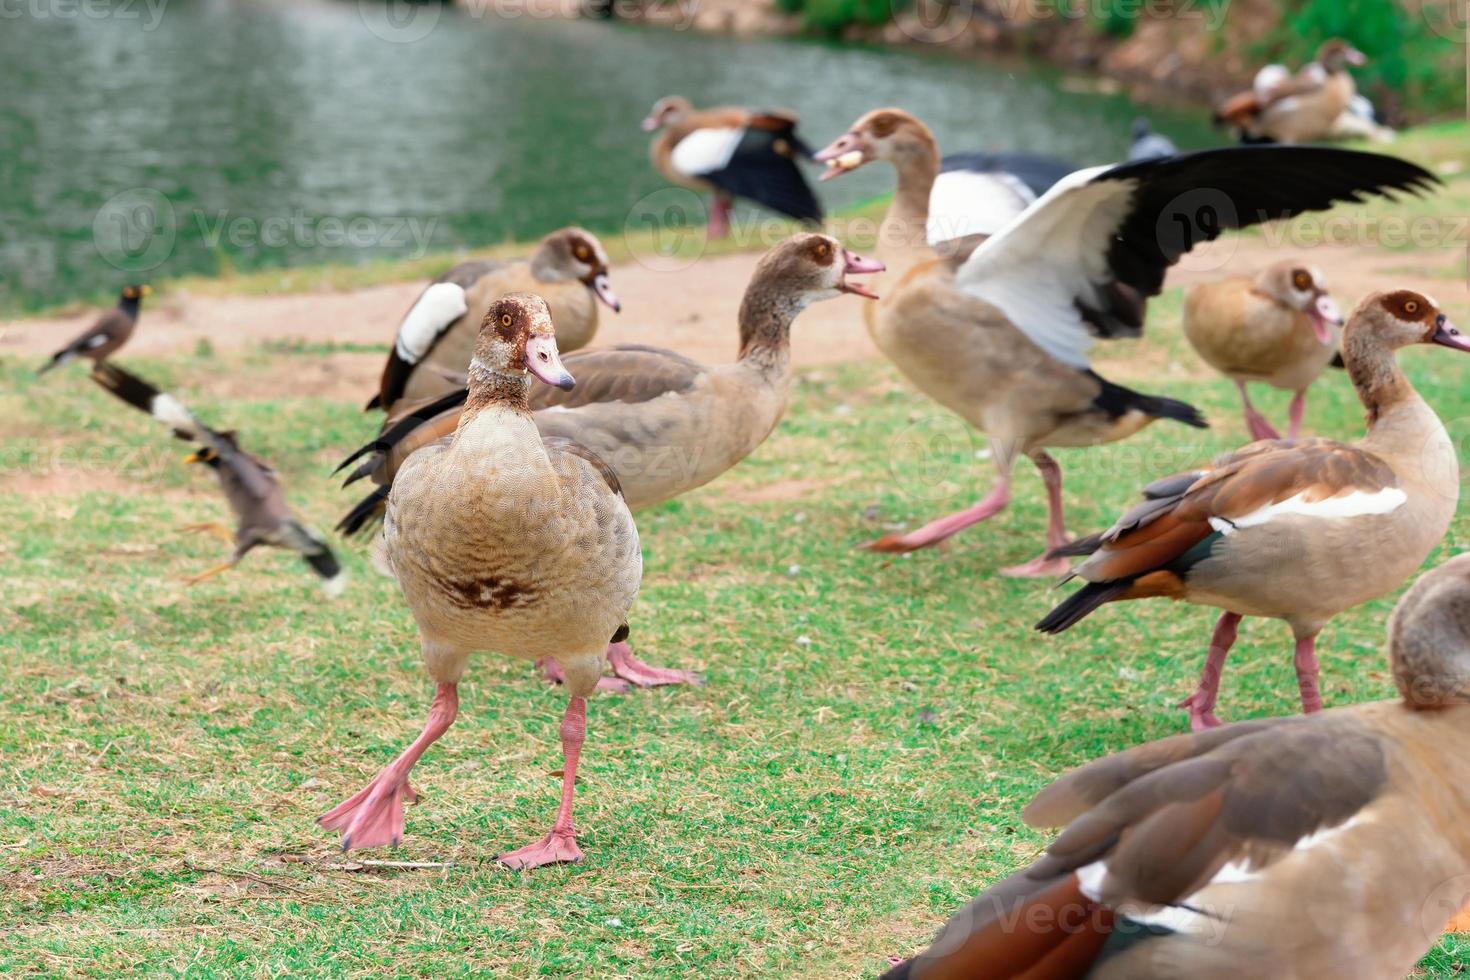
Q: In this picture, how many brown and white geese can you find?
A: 9